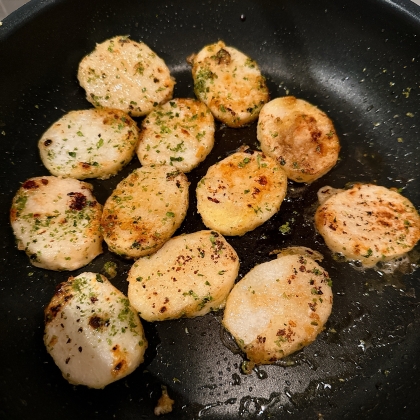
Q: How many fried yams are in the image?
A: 12